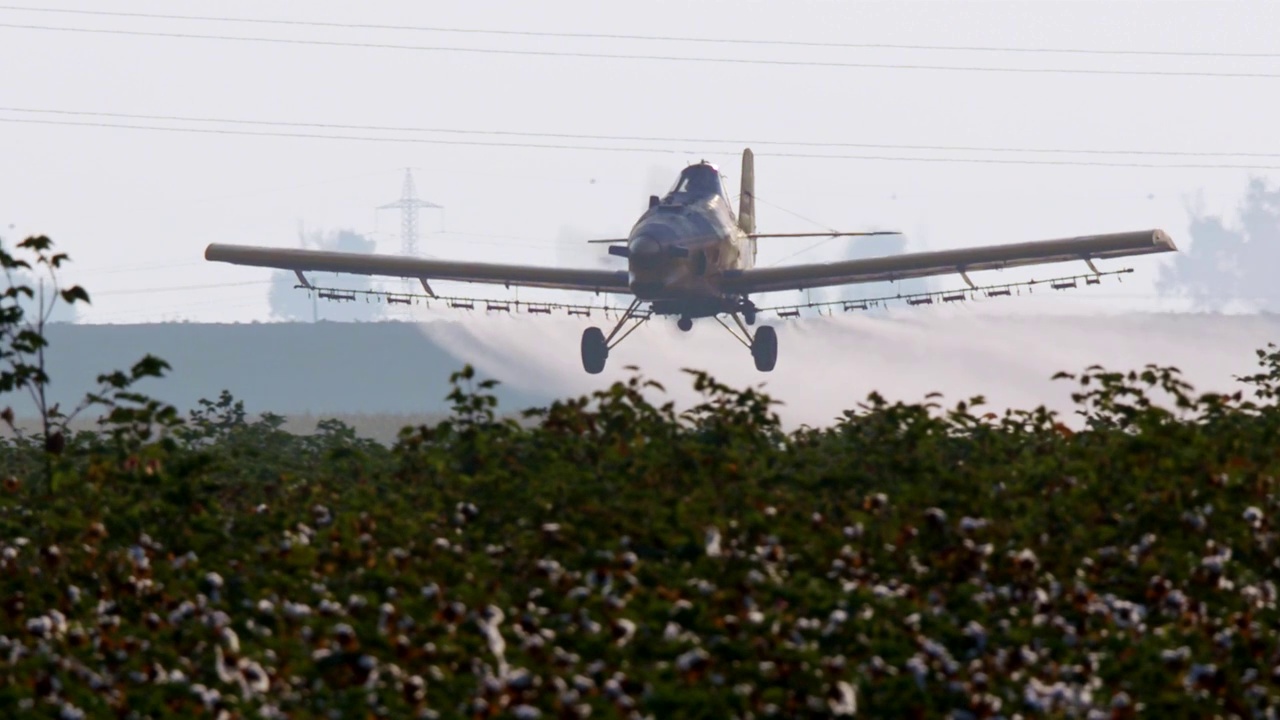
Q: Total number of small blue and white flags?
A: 0